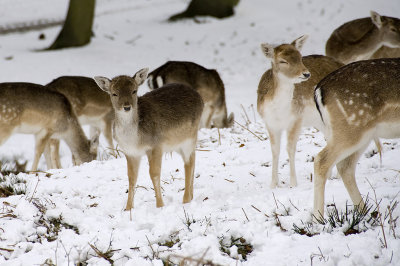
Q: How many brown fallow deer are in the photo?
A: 7